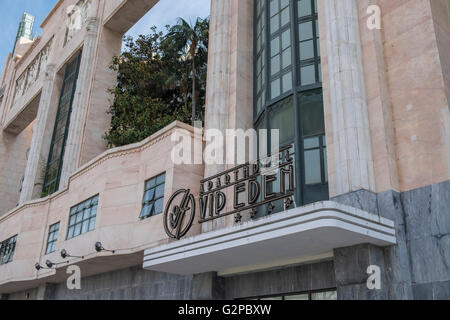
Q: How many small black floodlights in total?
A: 4